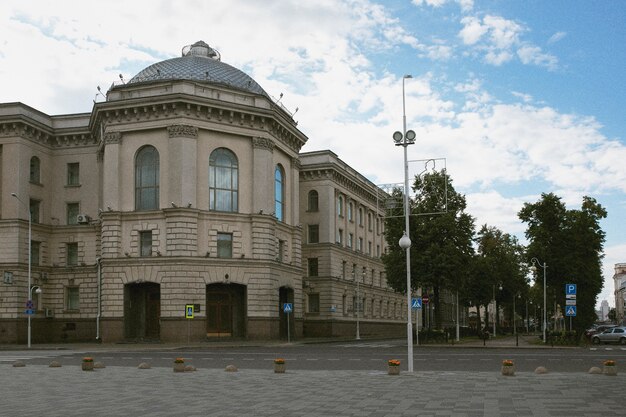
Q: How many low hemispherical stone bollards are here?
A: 8